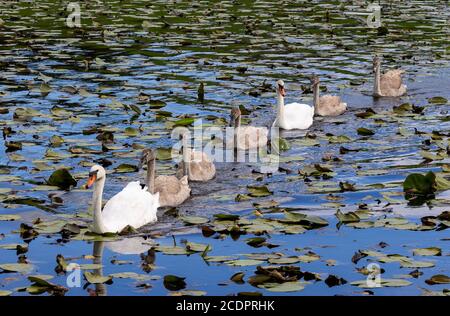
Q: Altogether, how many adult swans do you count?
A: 2